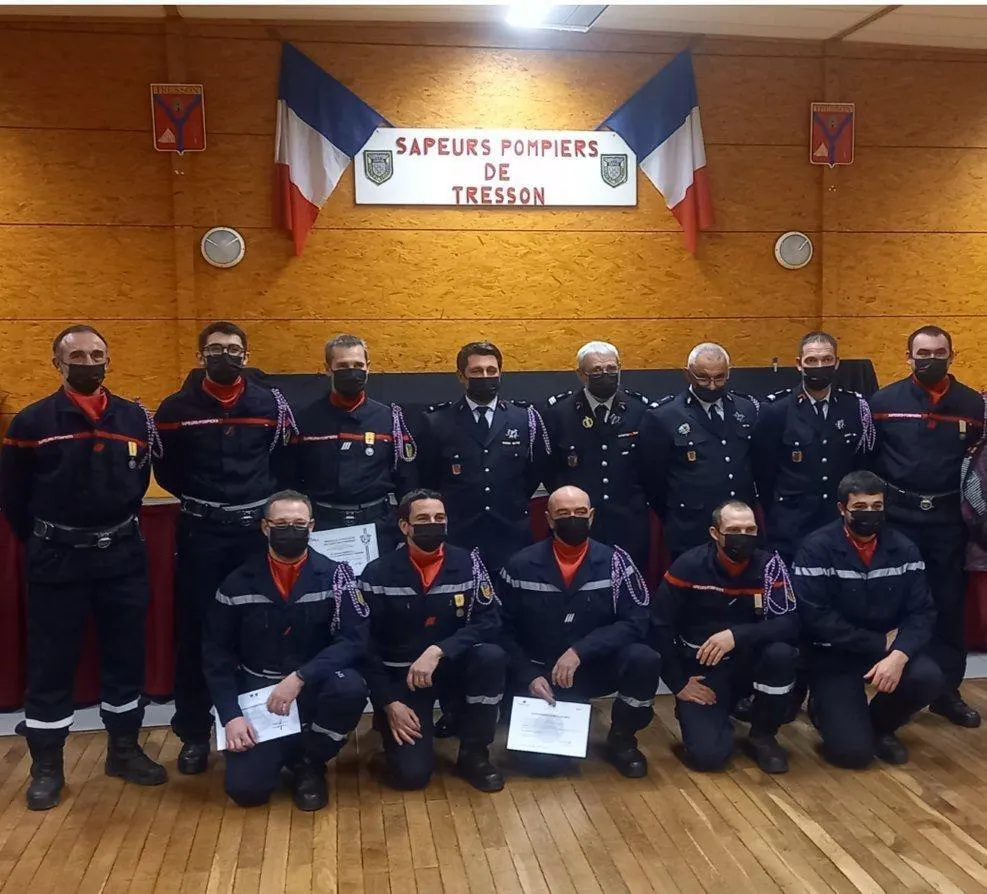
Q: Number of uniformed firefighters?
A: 13